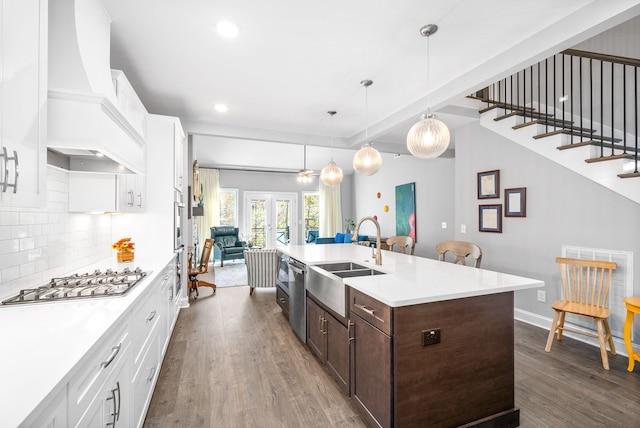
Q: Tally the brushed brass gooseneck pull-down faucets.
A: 1